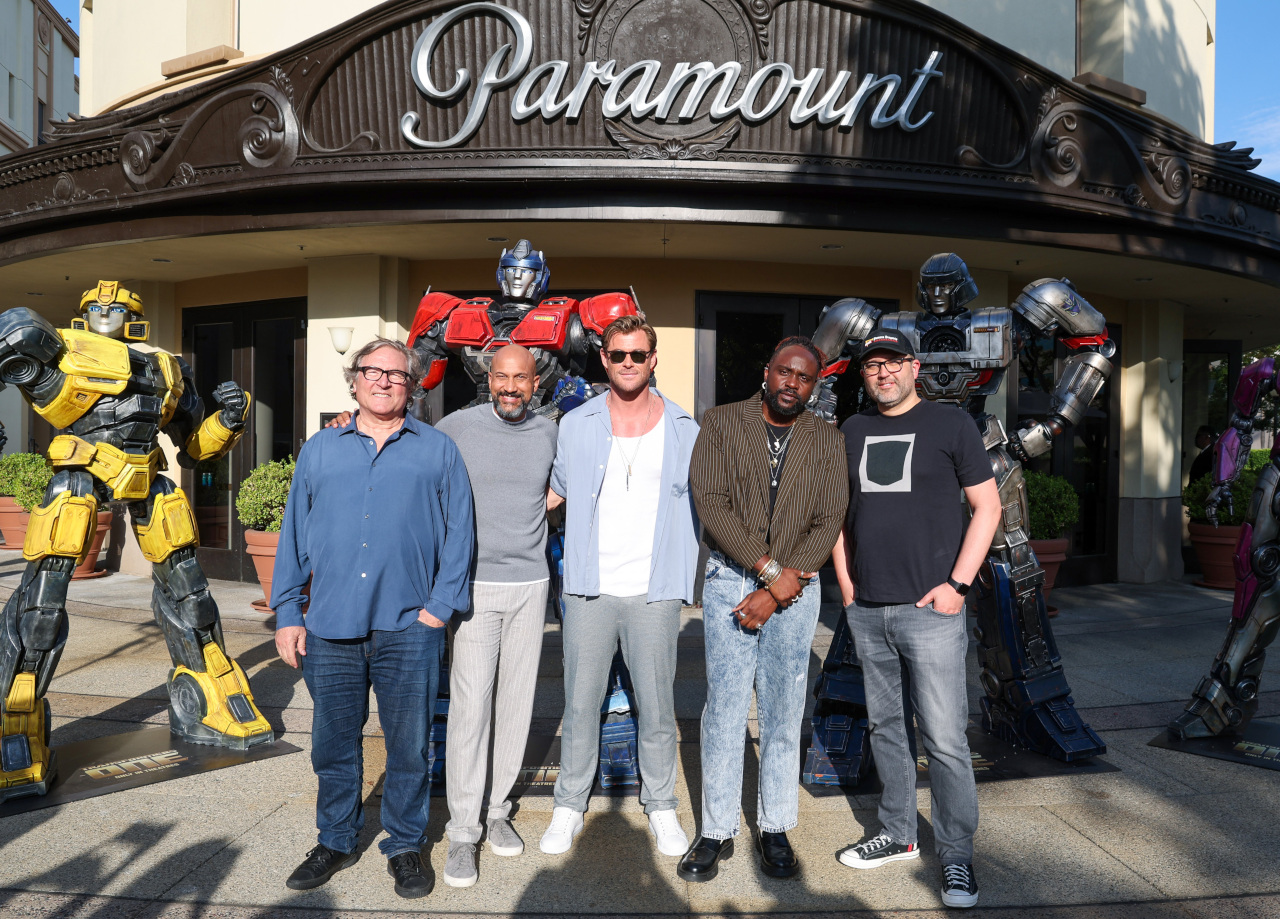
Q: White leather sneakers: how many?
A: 2